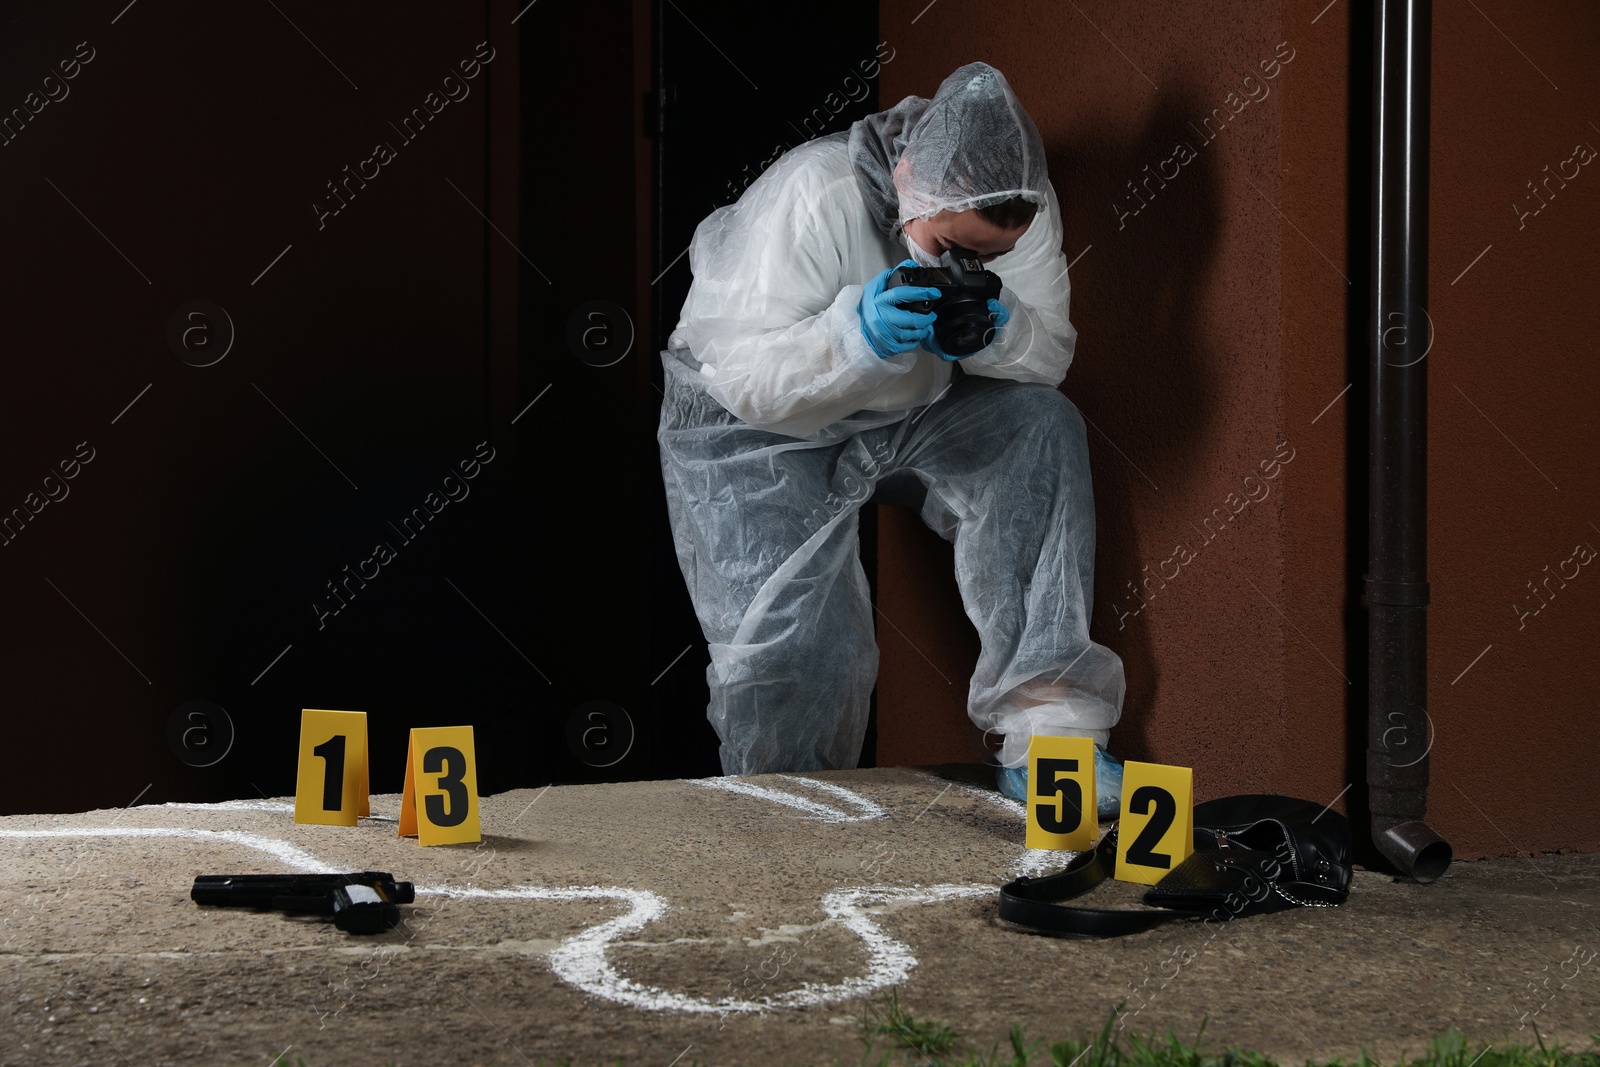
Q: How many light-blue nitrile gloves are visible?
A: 2